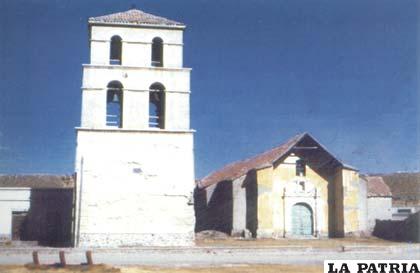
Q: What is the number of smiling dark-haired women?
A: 0